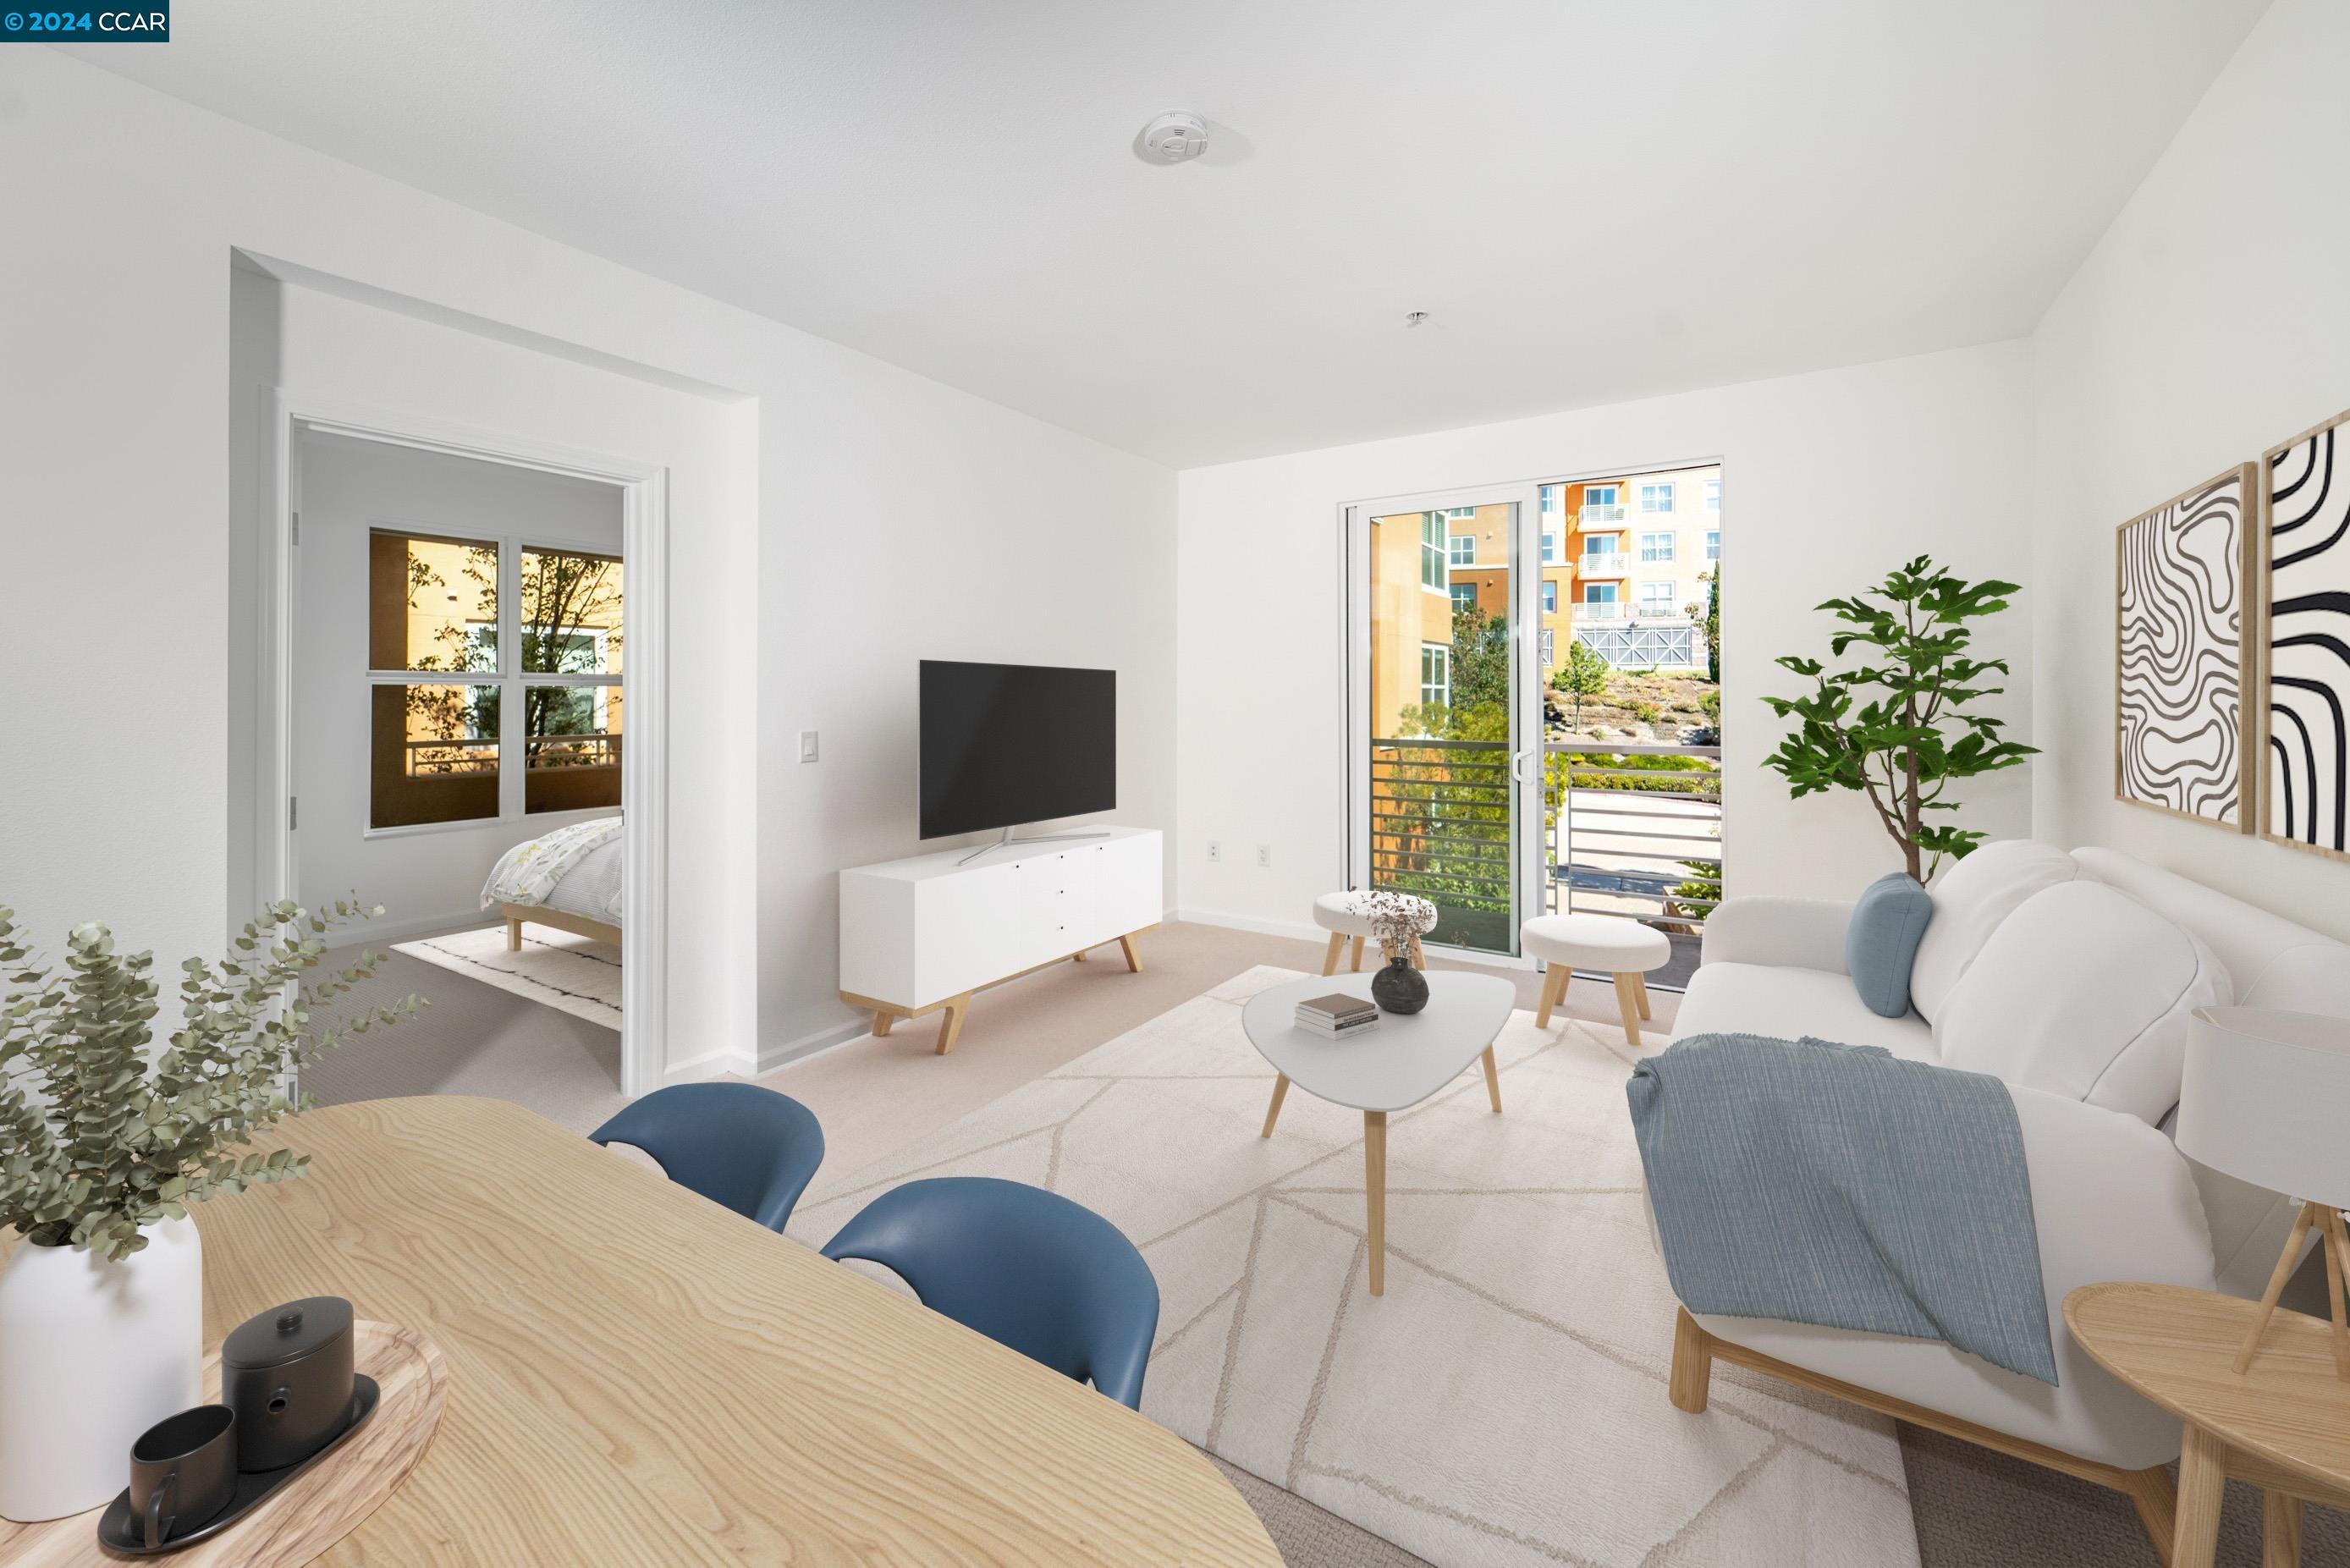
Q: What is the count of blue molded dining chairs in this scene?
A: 2